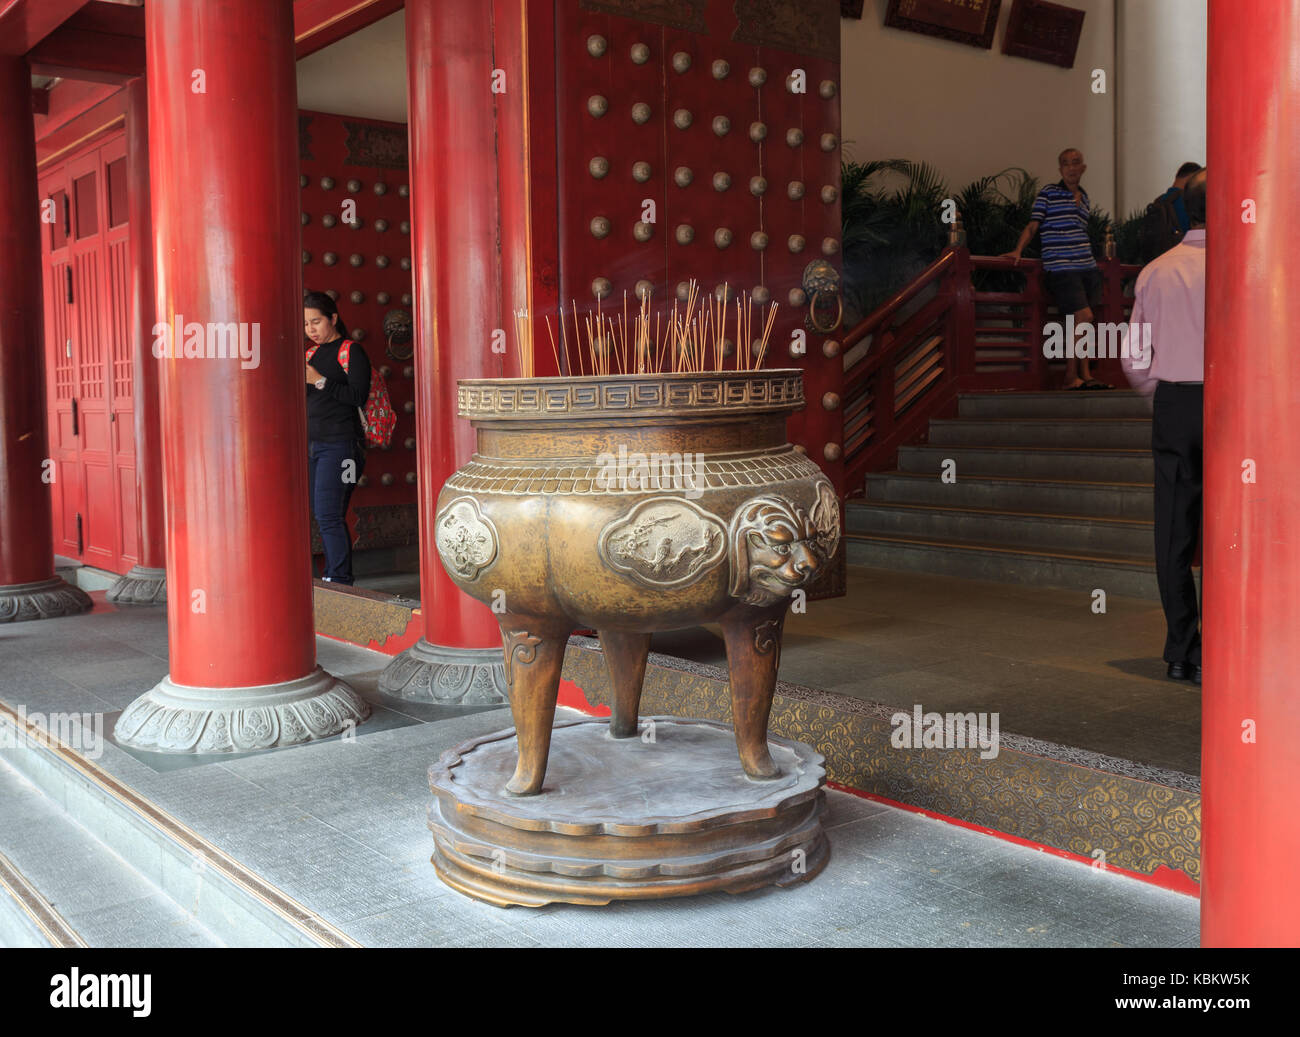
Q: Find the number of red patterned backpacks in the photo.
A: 1